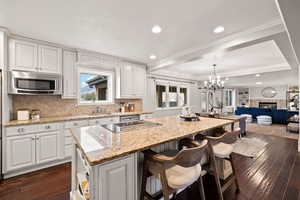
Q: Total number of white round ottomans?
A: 2